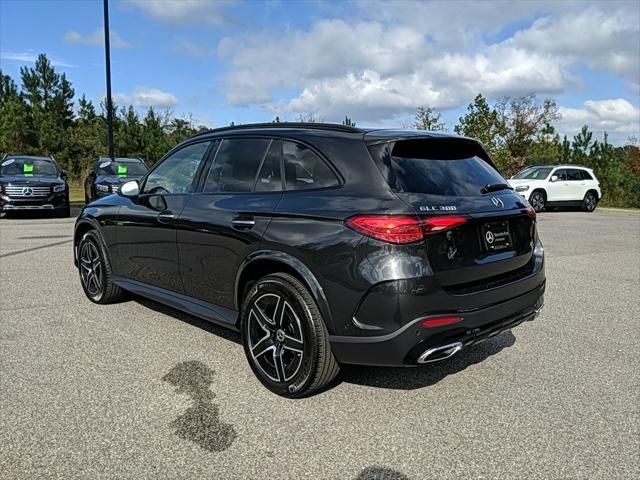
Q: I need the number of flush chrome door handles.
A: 2